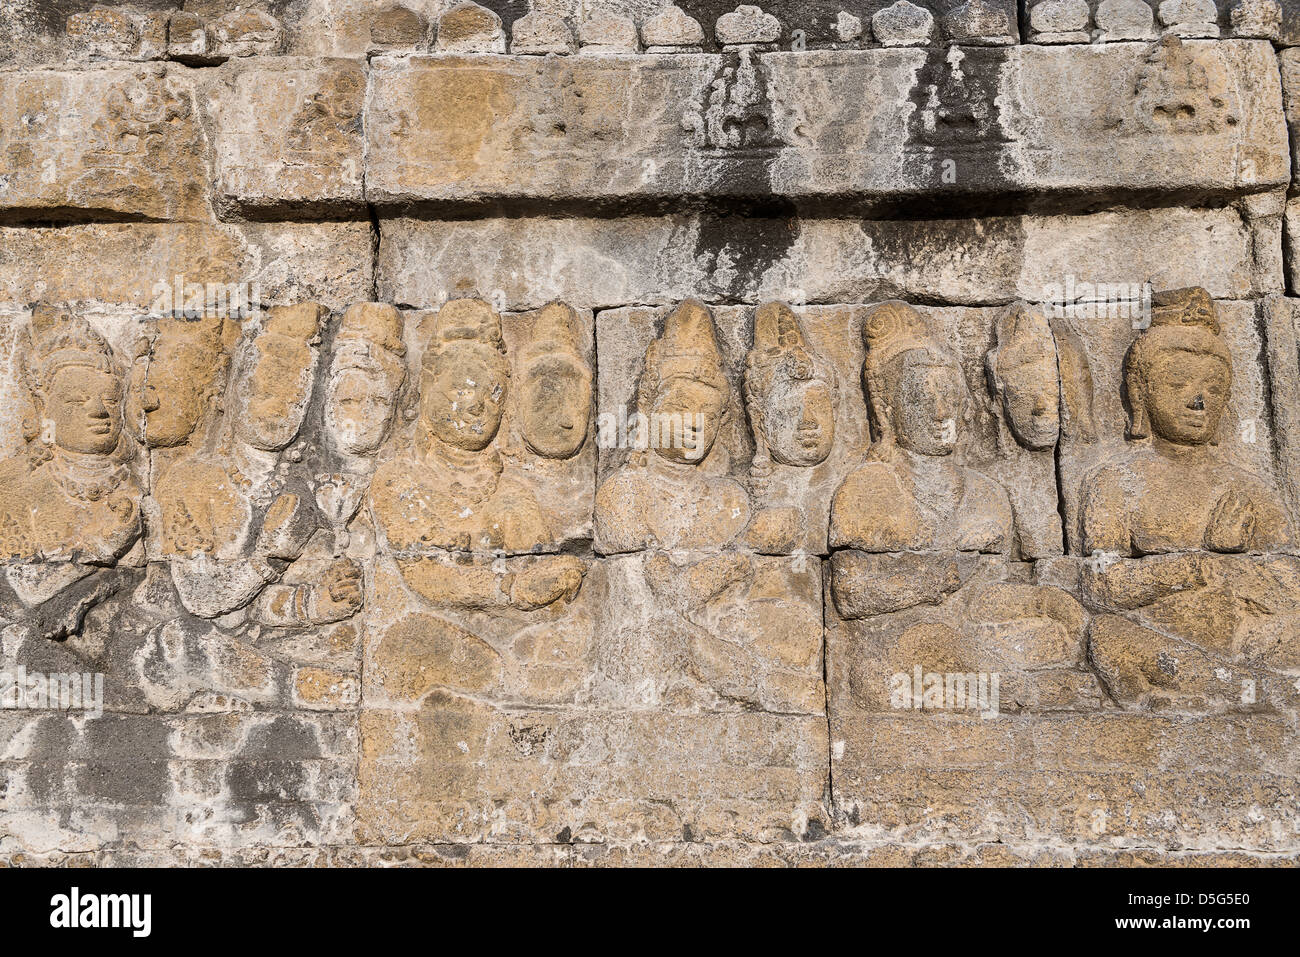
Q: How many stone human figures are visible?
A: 11